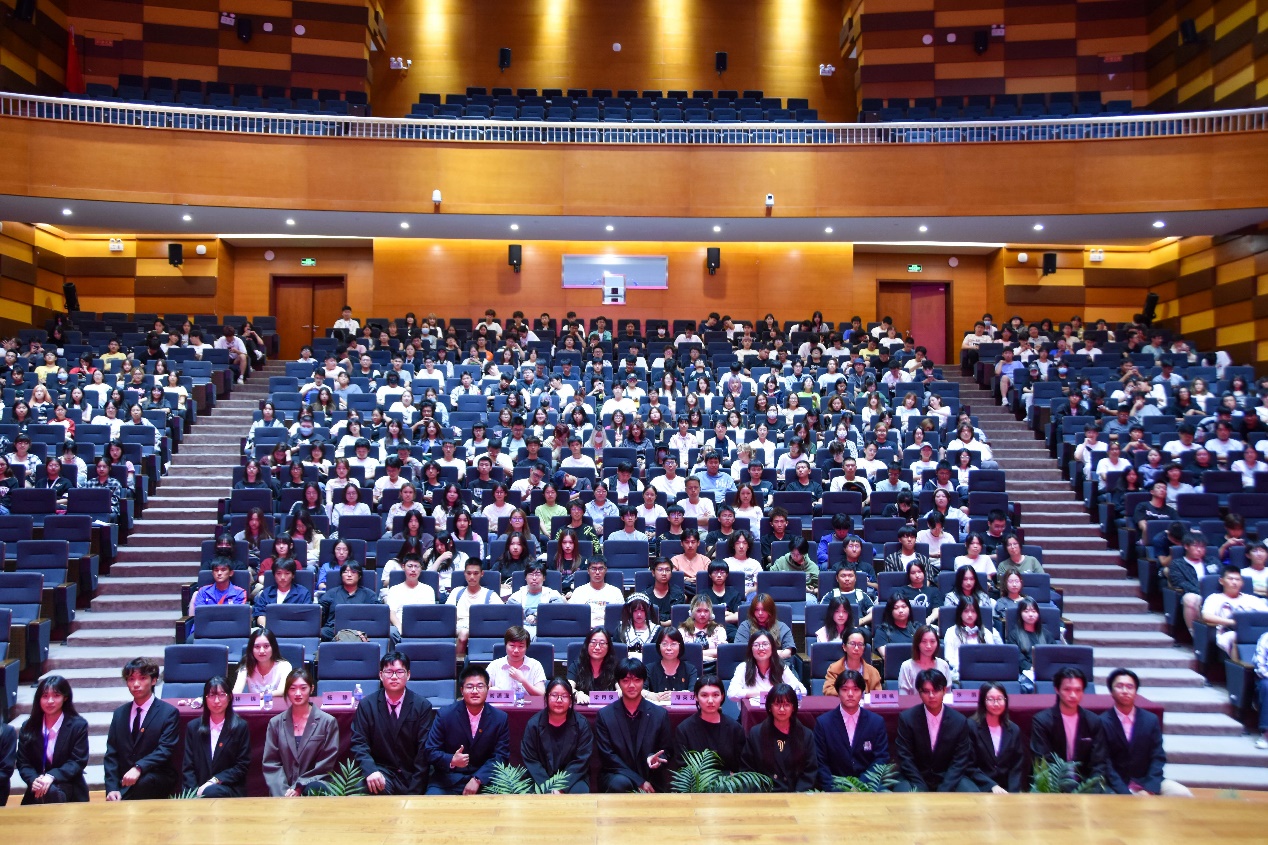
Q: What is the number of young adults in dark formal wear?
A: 15